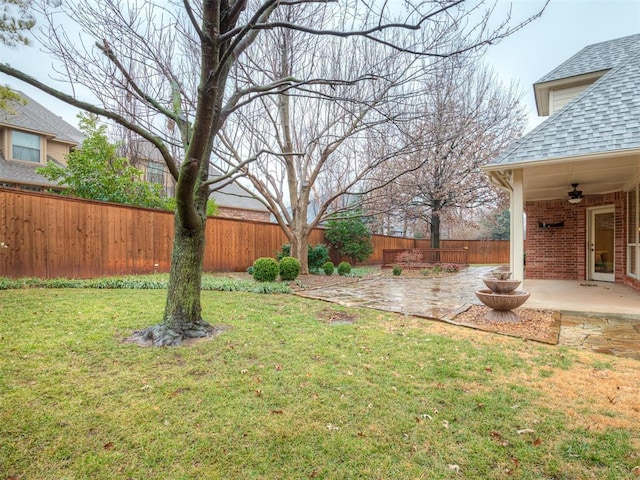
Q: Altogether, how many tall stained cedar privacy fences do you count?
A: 1